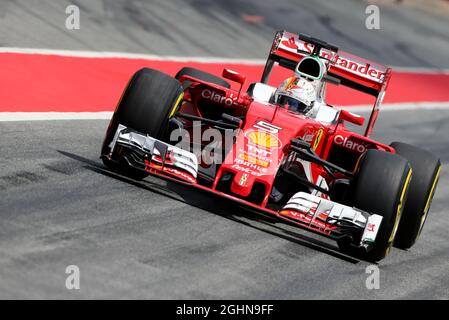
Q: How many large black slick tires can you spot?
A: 4